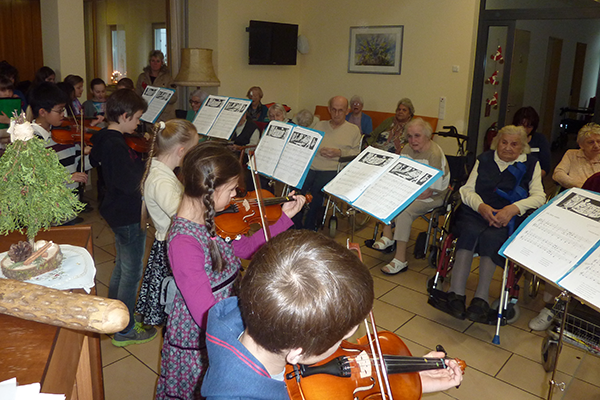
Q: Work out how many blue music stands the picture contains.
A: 5